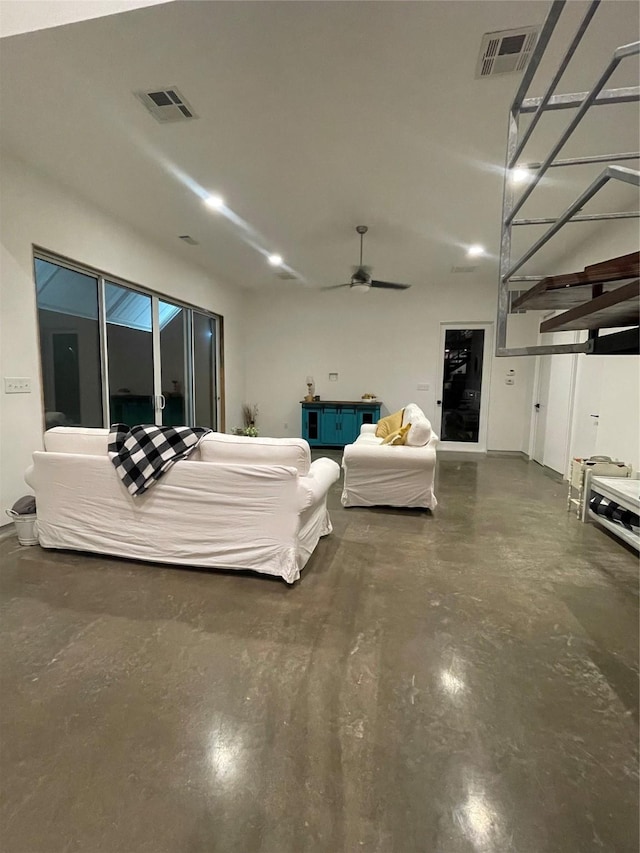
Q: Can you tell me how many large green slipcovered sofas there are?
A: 0